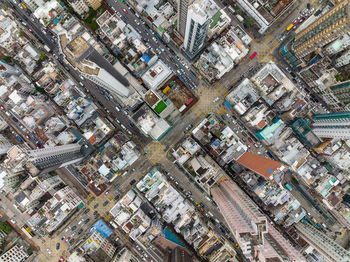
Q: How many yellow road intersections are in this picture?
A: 5